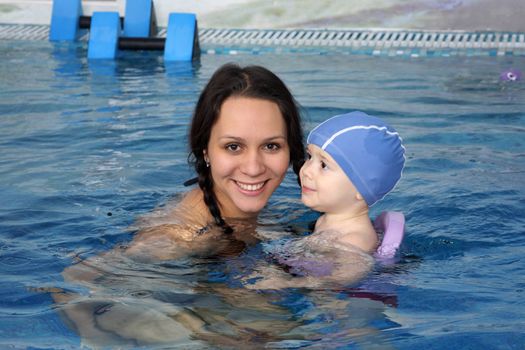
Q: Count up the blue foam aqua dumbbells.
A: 2